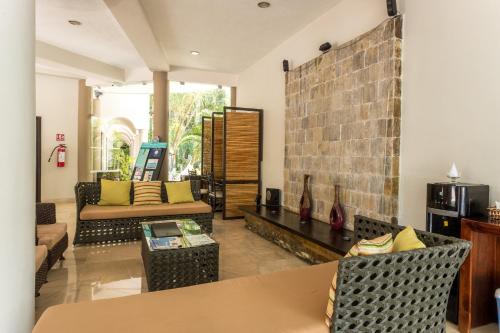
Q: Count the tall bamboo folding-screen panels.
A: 3